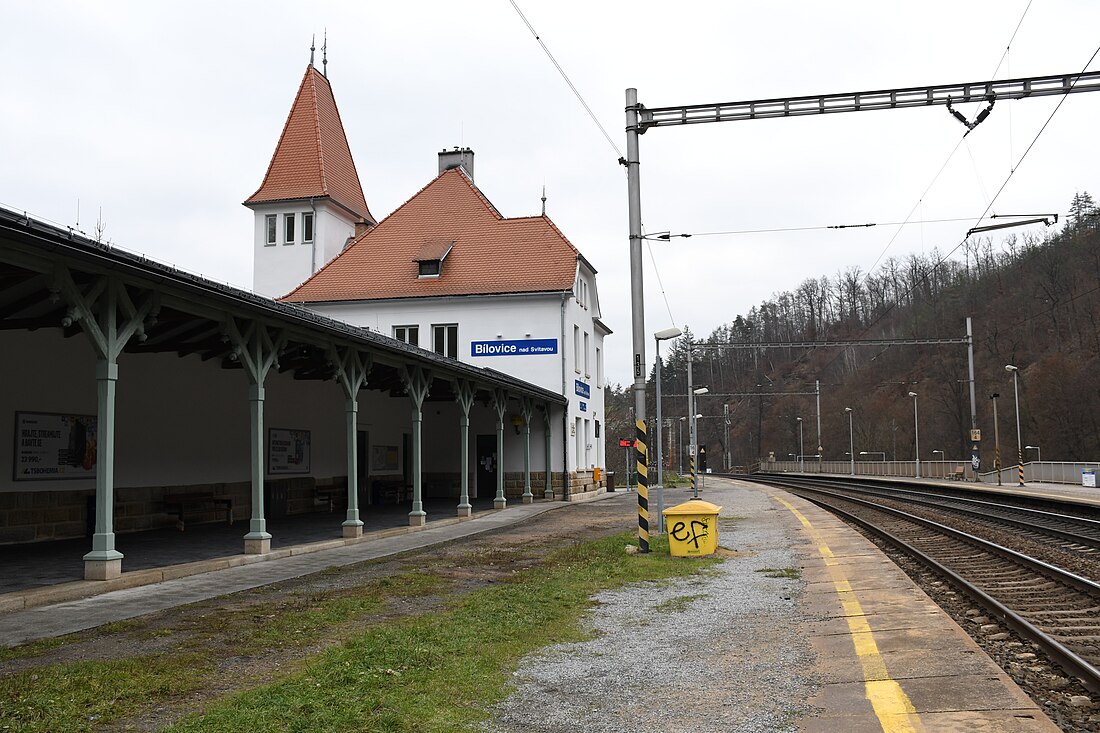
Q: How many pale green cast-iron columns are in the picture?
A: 8